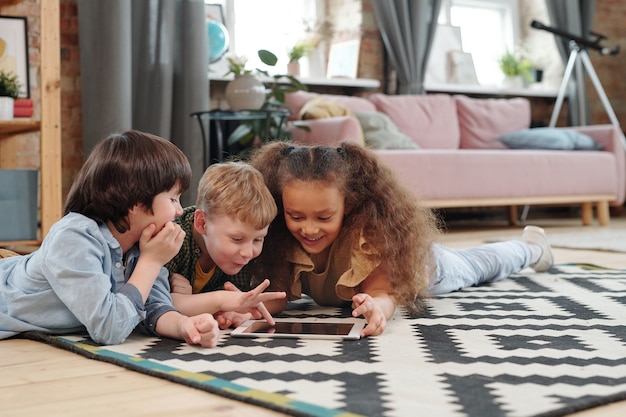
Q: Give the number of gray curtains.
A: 3